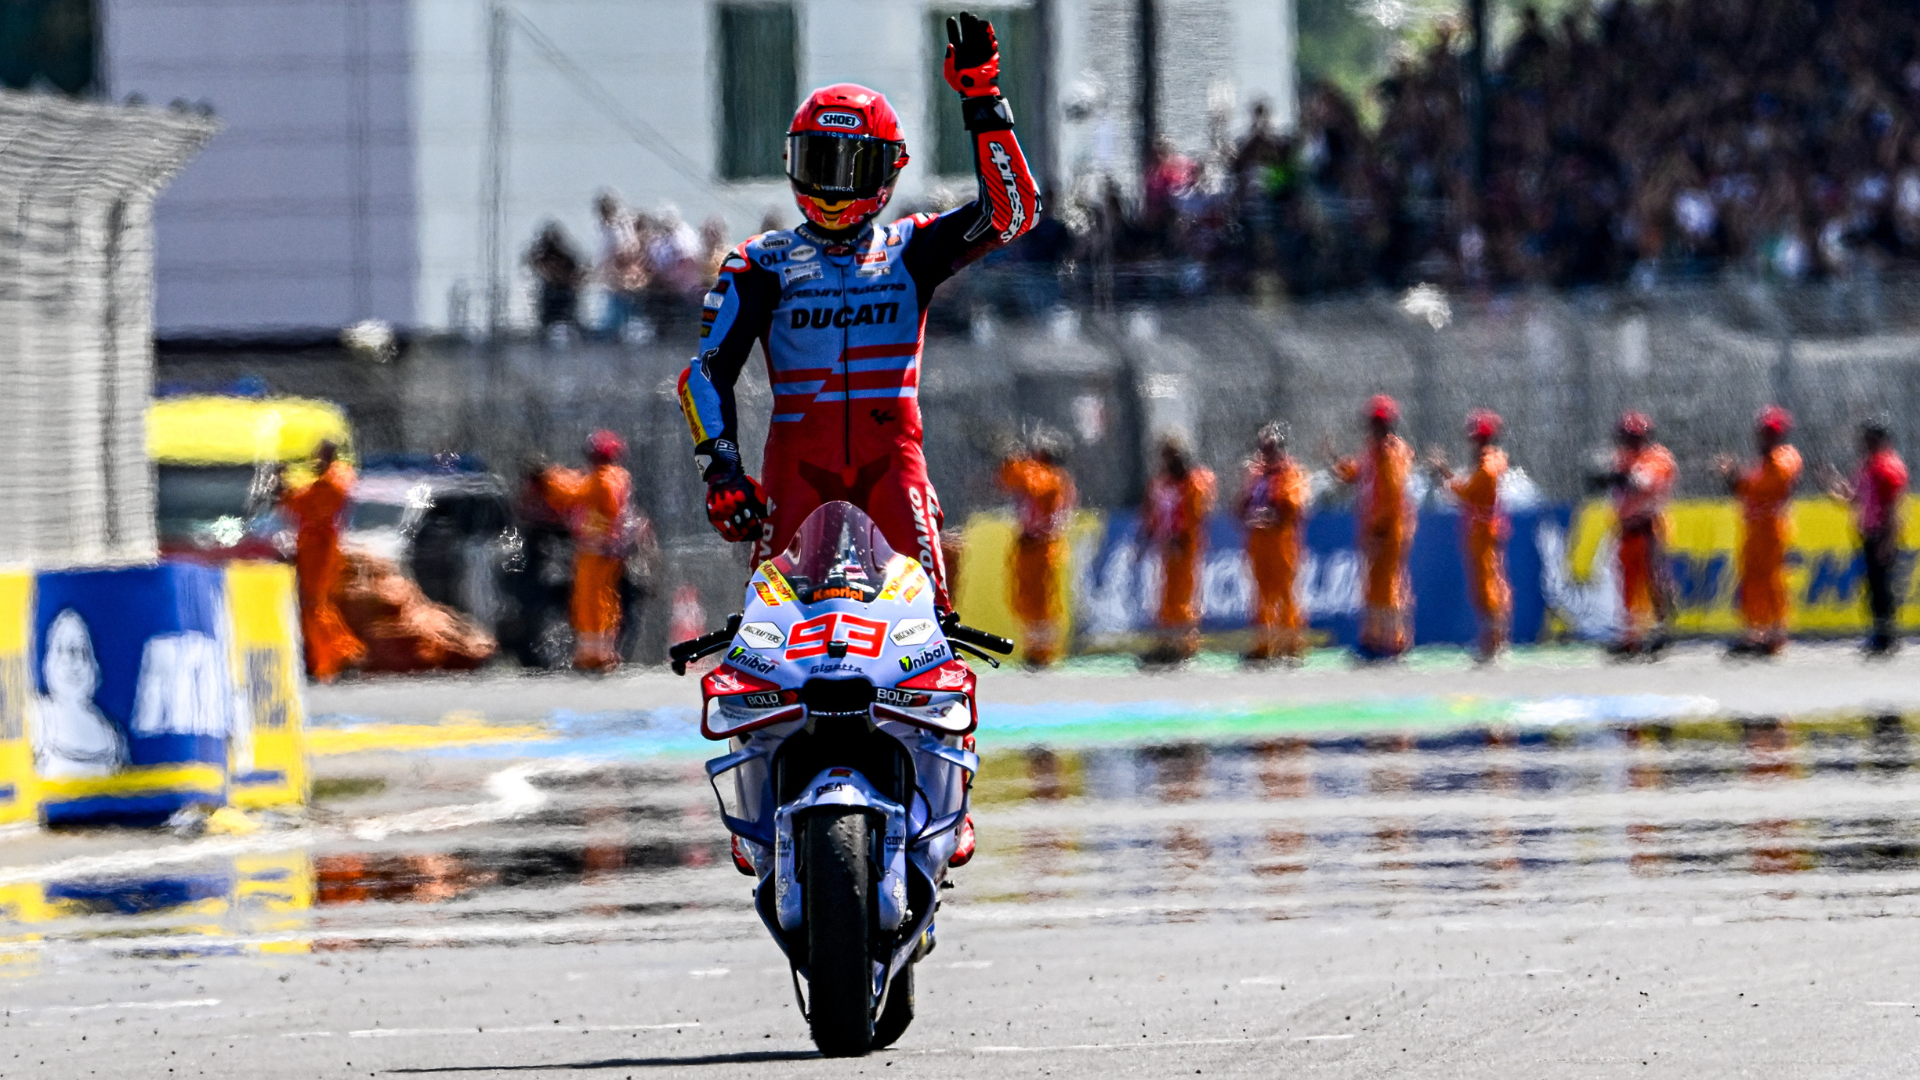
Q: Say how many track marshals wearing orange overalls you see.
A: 9